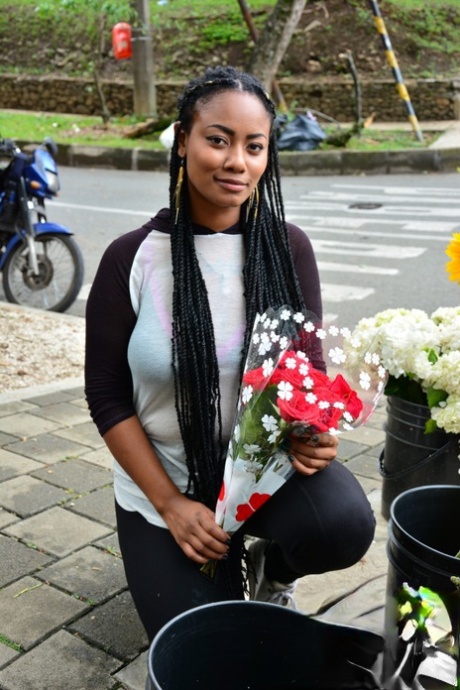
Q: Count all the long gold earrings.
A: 2